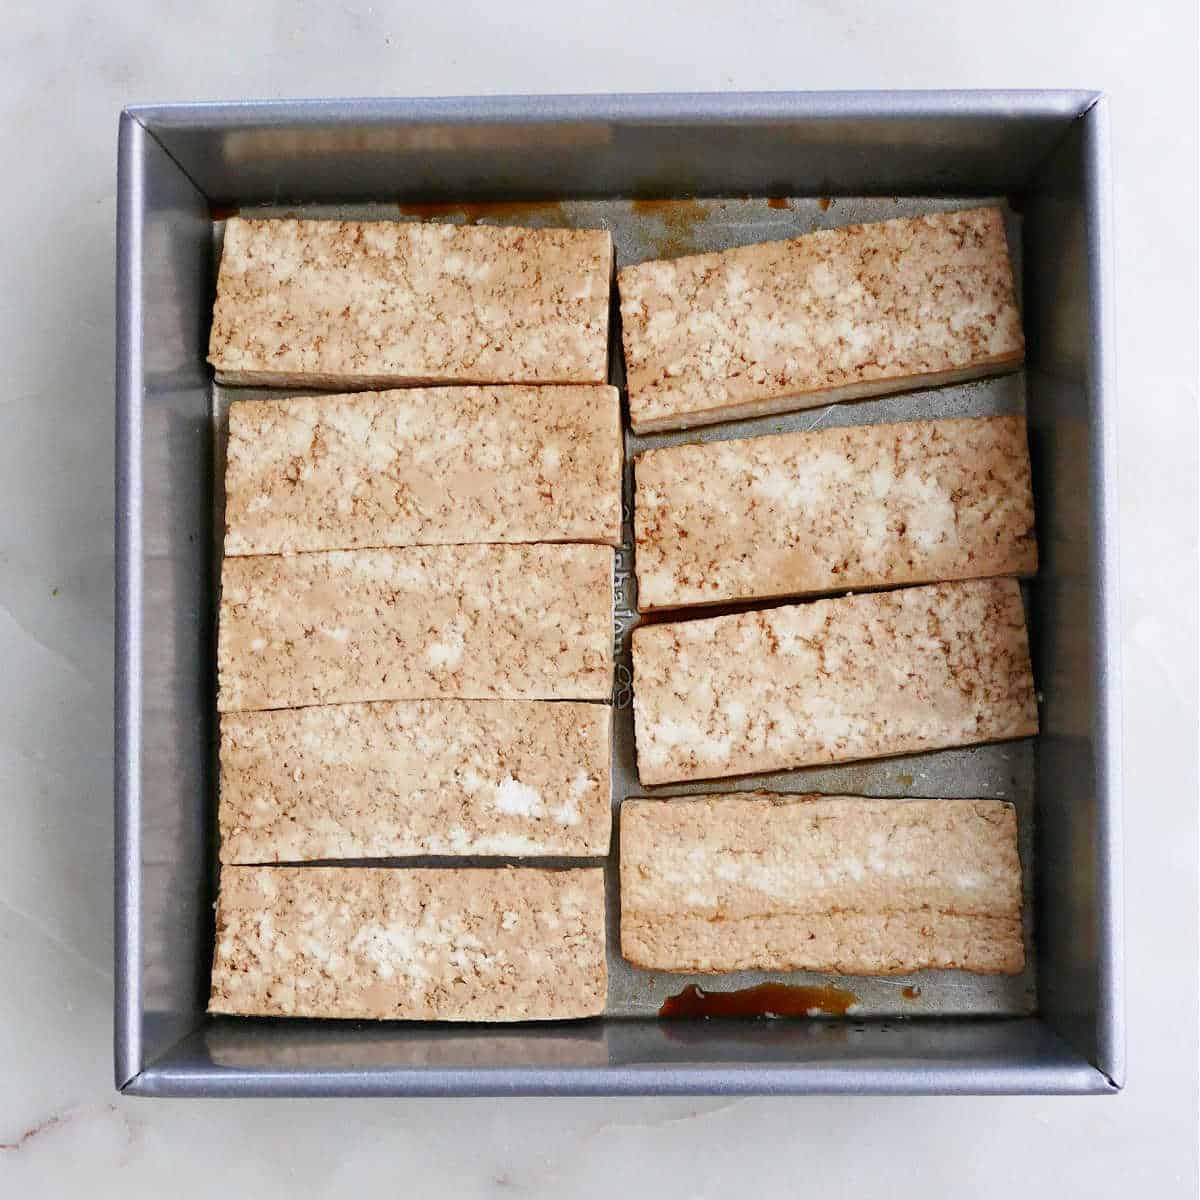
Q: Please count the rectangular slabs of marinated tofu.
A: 9